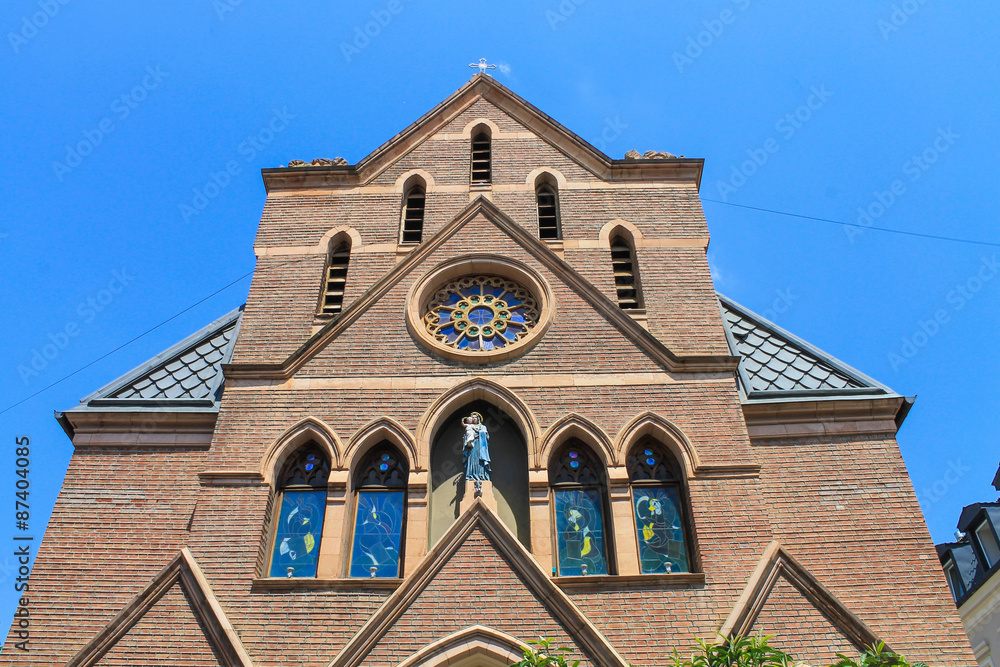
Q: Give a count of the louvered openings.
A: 5